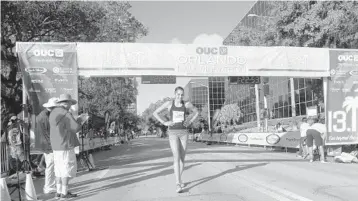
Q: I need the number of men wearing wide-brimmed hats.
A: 2